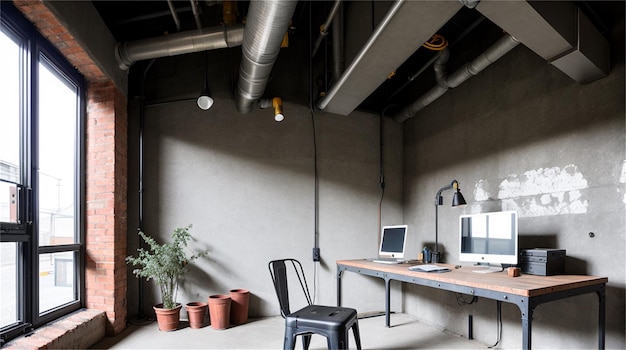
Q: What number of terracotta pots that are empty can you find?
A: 3